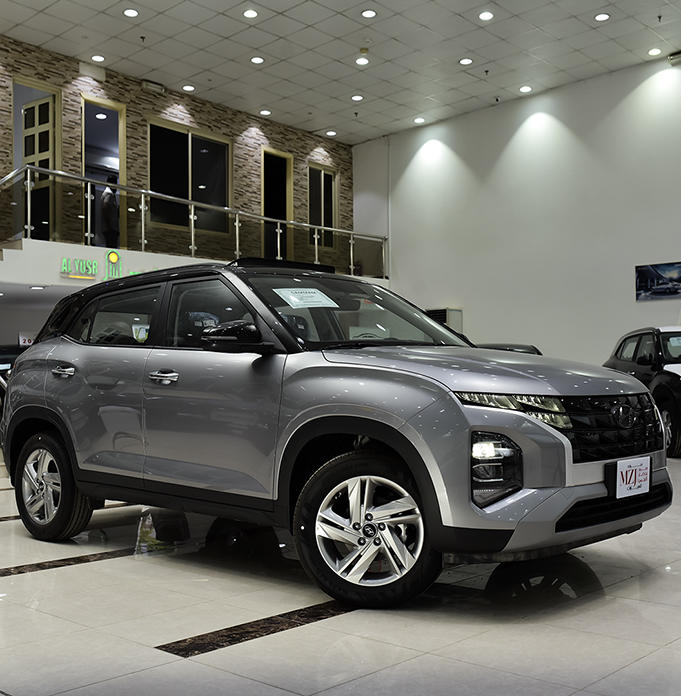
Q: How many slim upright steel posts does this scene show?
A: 9